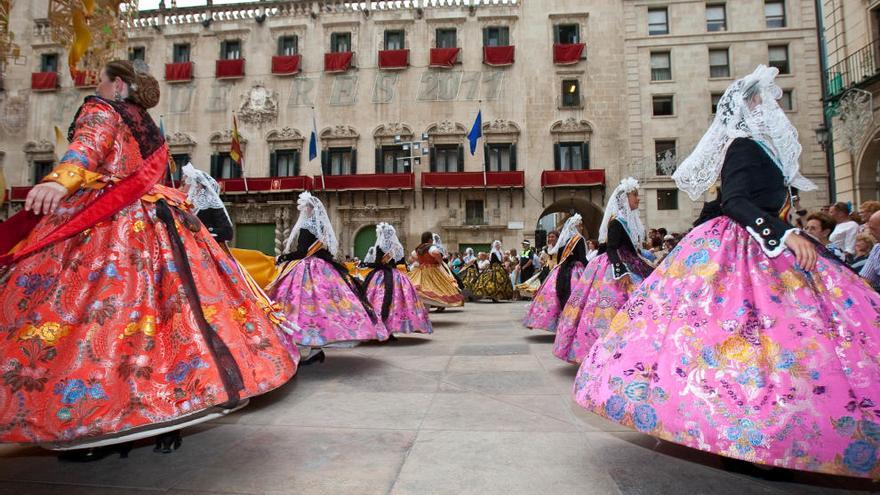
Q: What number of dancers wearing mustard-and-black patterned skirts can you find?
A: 2